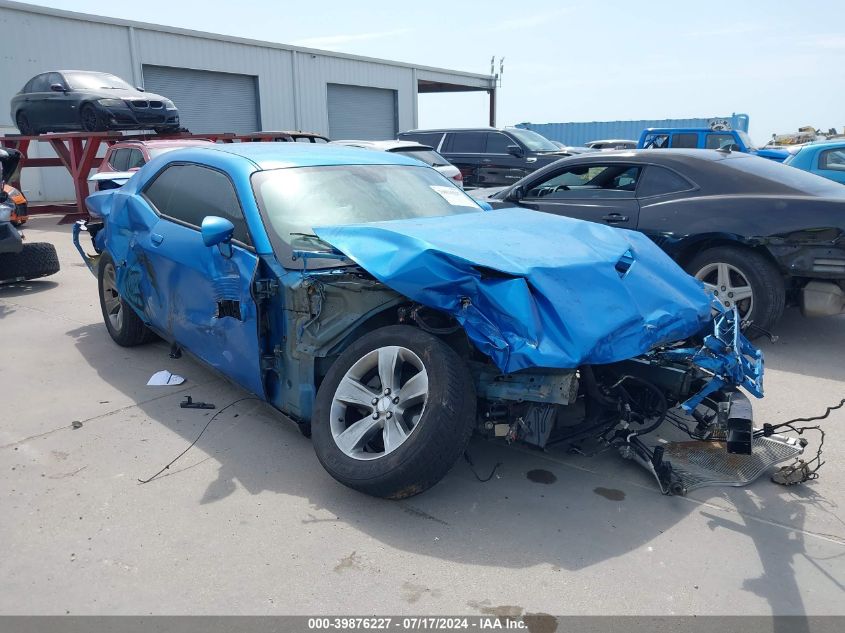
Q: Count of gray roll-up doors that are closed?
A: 2